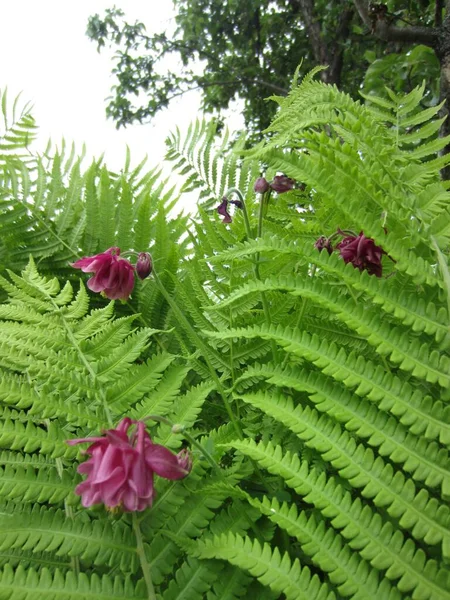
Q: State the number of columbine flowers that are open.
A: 3